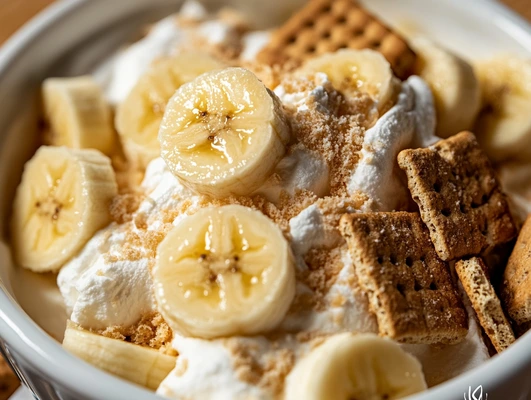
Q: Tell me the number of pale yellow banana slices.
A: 10